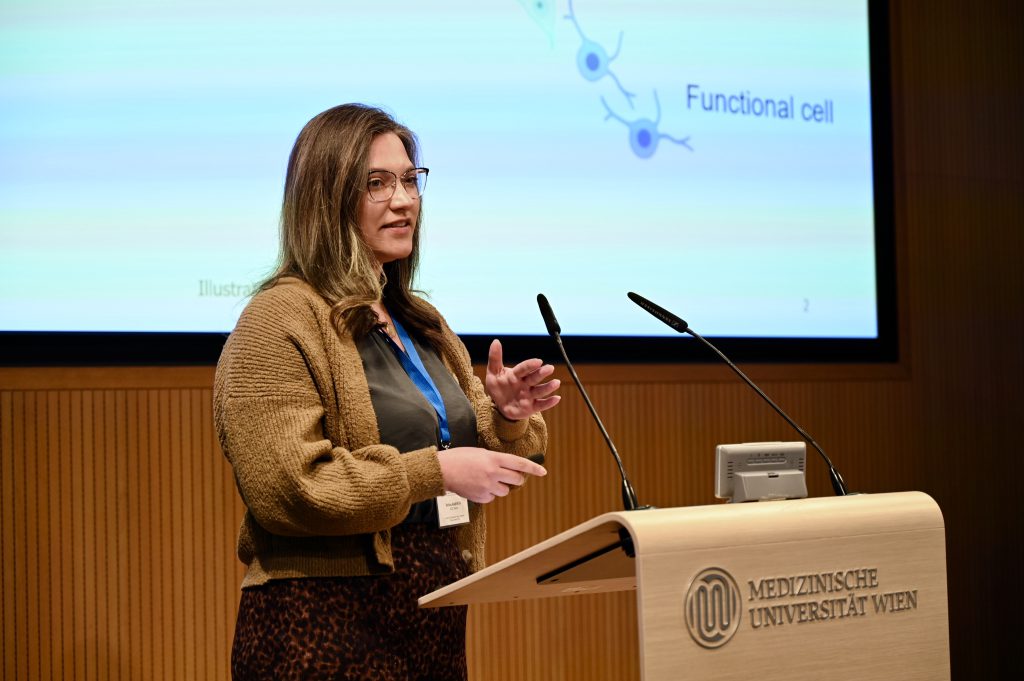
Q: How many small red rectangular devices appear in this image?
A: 0